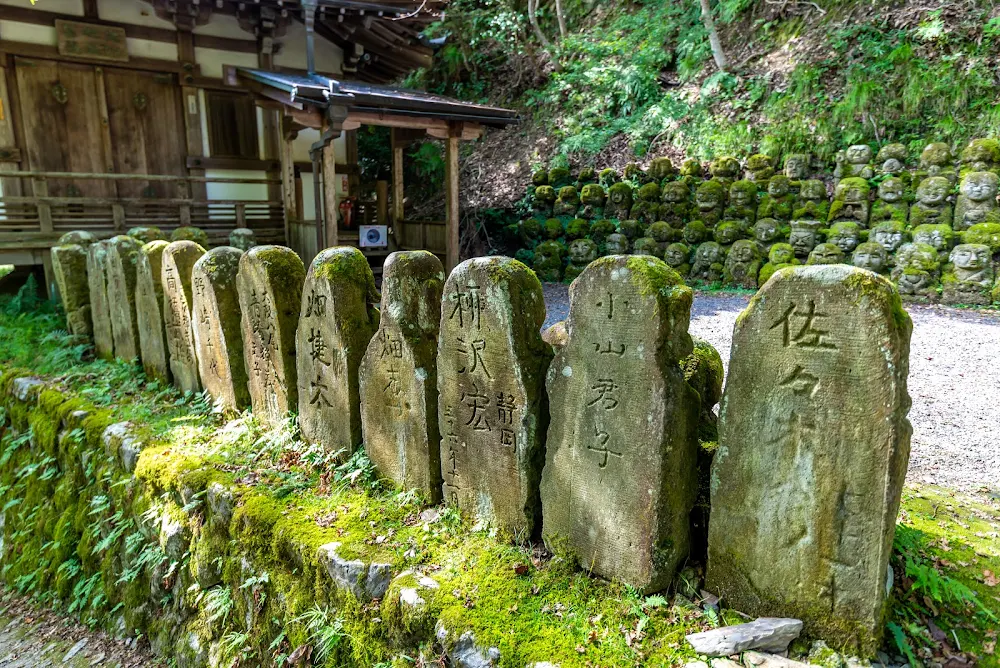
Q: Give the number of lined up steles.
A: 12